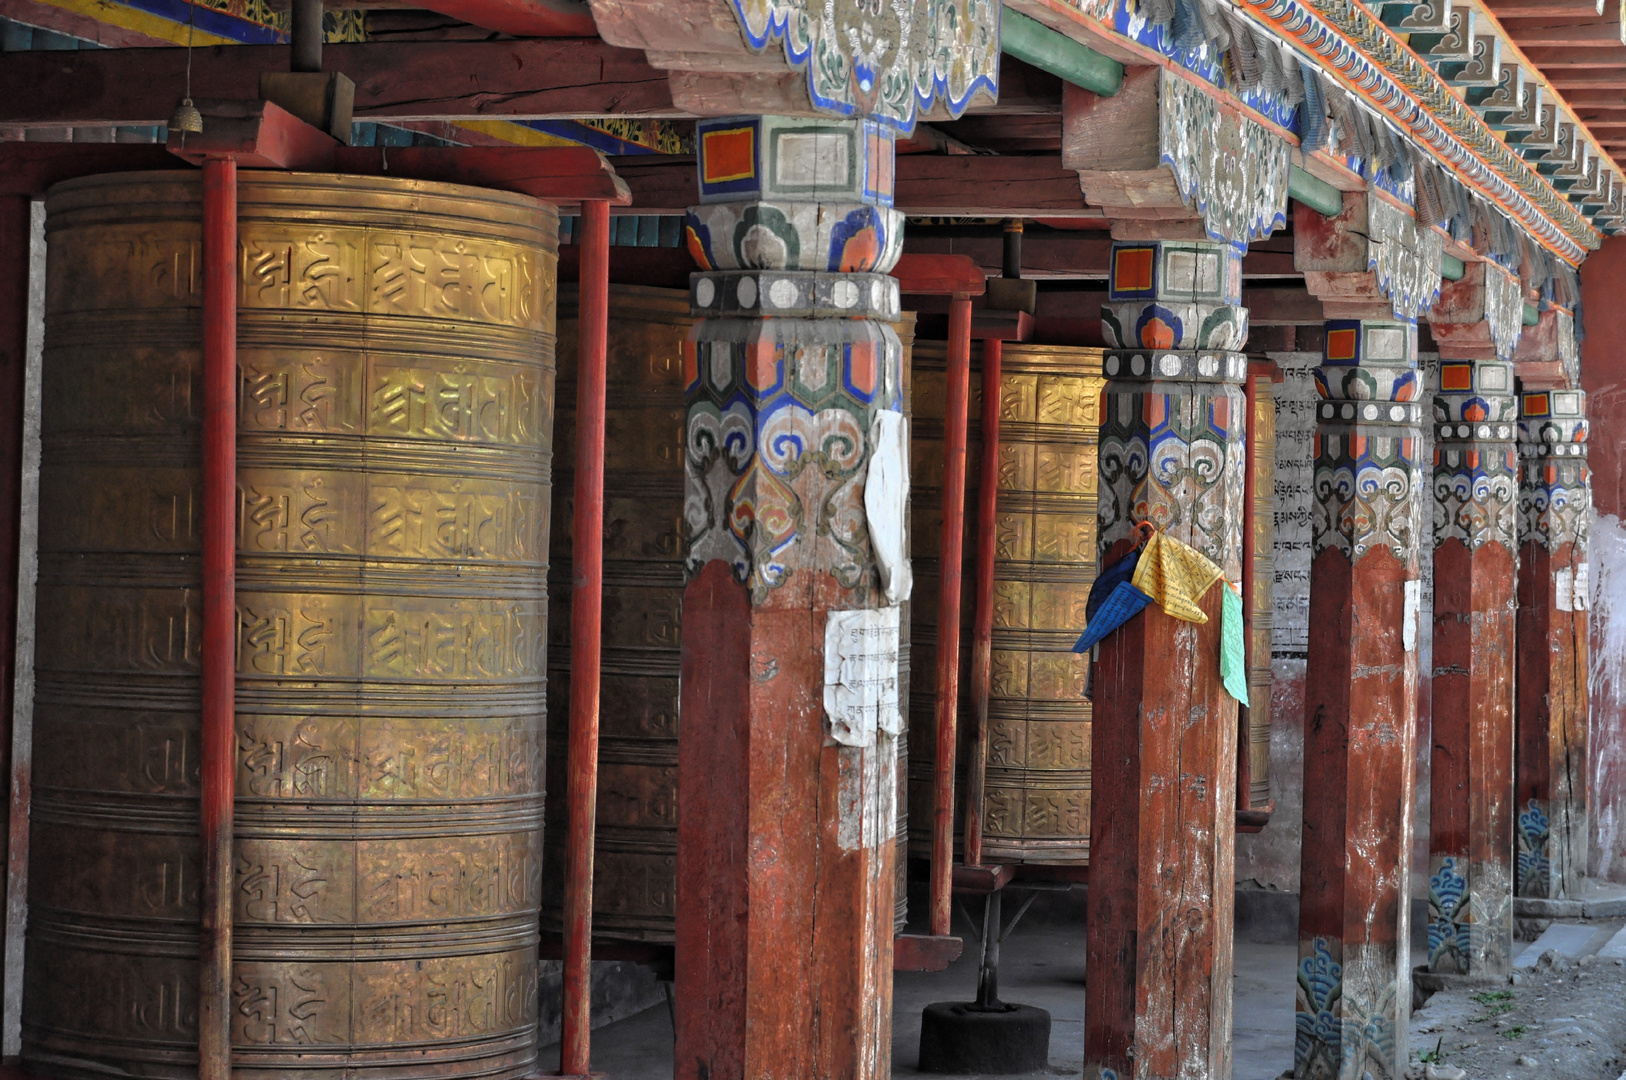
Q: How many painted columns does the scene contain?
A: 5